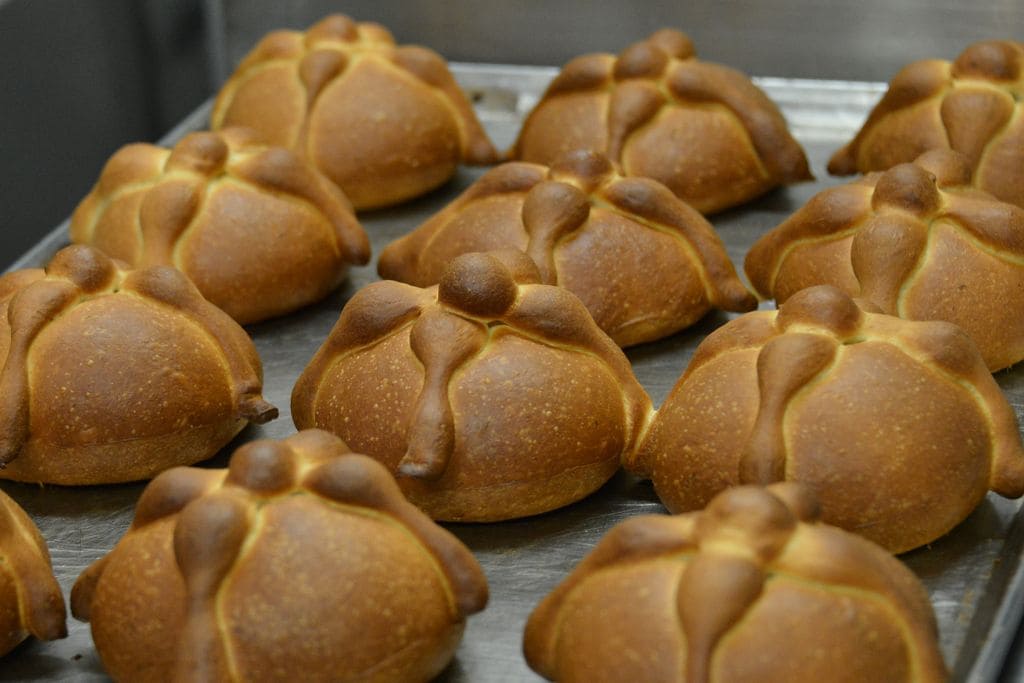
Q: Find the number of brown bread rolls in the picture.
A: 12